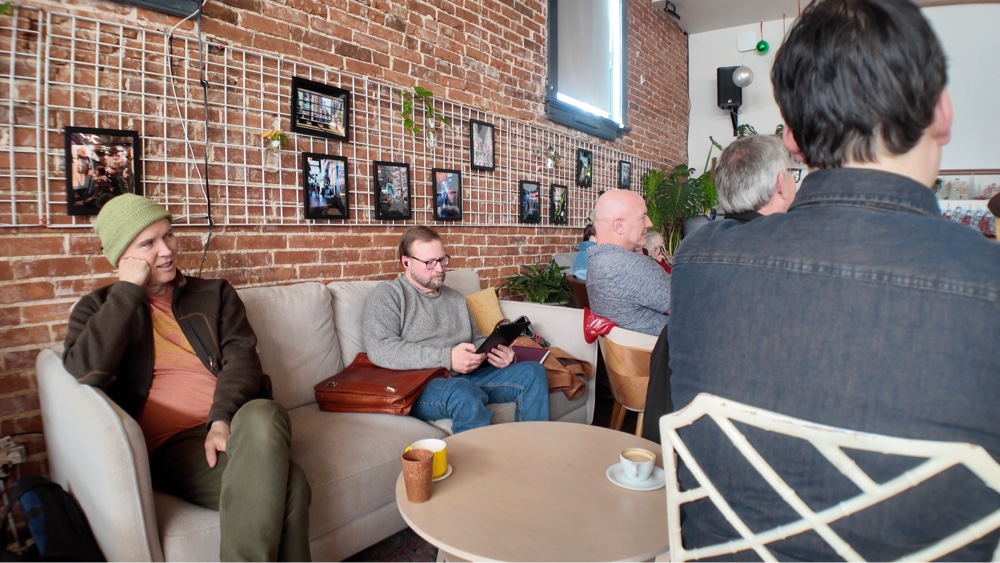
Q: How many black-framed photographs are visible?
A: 10